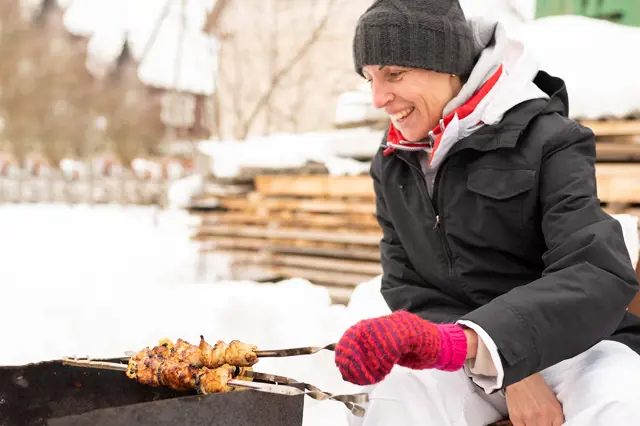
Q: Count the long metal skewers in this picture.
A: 3